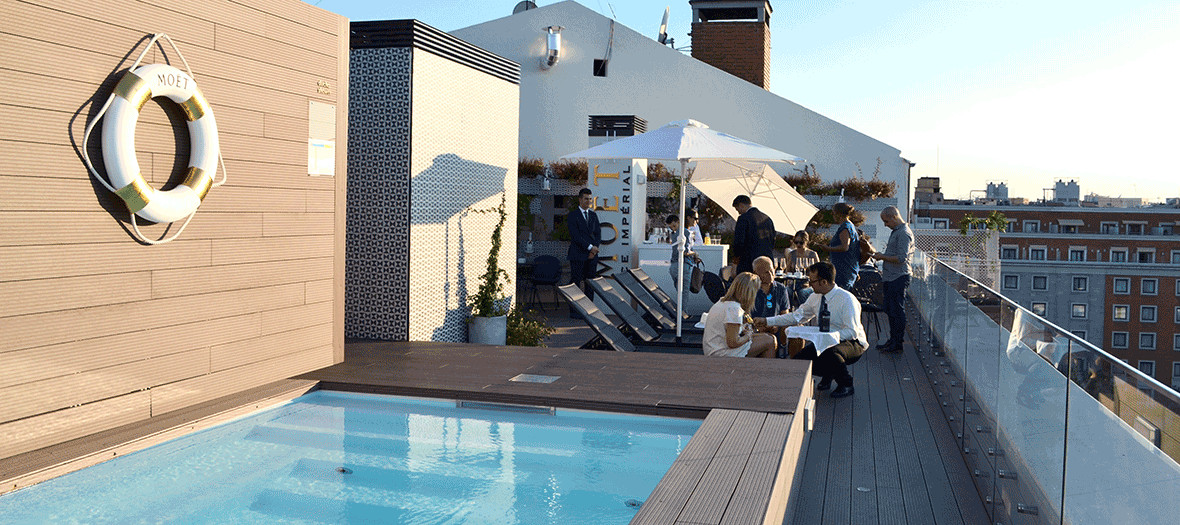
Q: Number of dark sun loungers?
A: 4